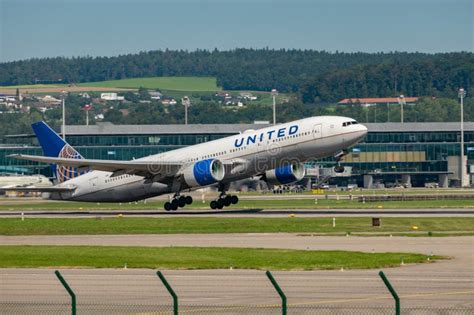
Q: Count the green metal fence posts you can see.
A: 4